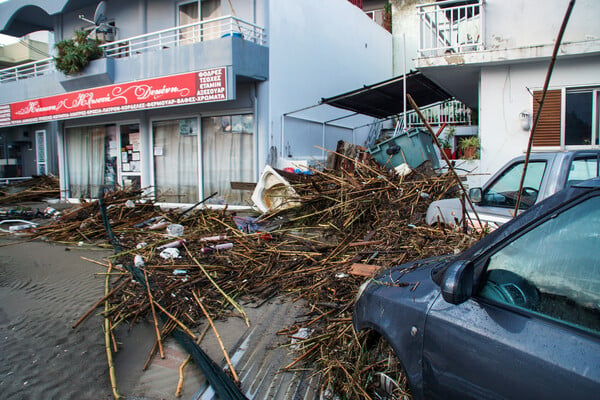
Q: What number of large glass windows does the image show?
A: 3